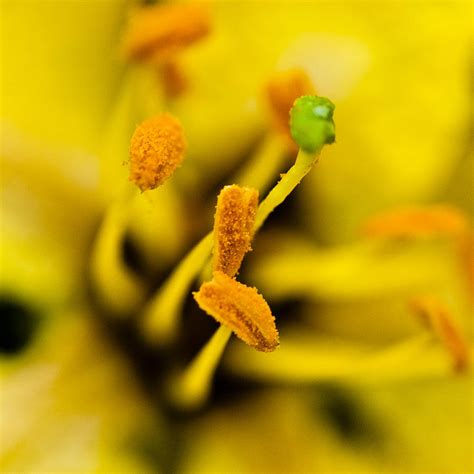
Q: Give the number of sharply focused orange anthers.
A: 3